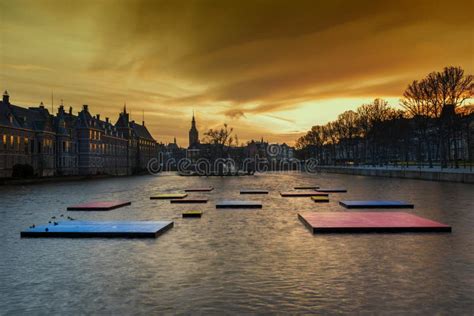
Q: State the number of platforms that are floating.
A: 14